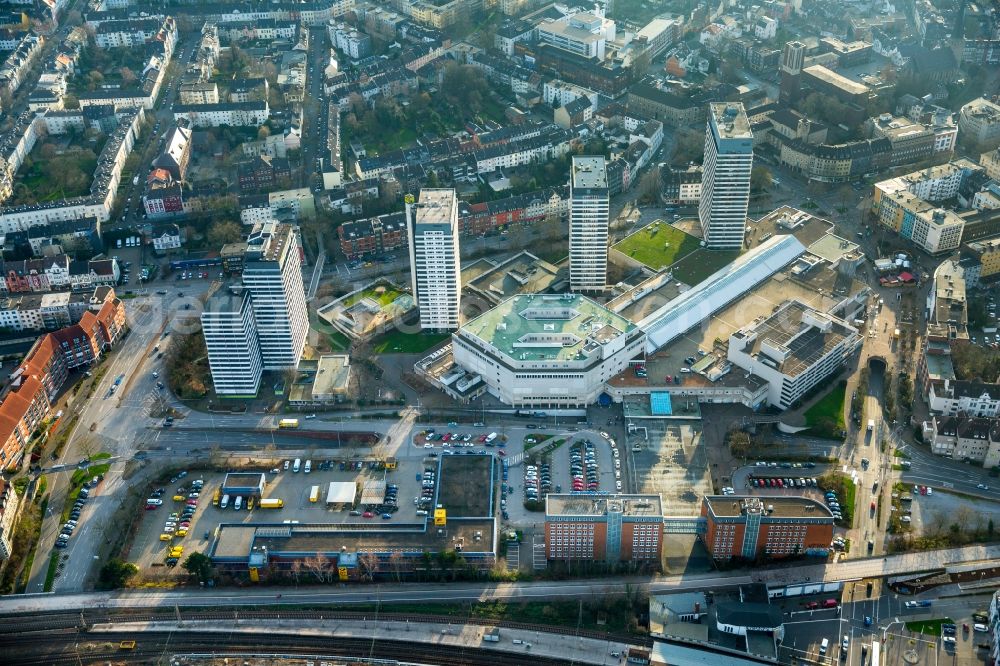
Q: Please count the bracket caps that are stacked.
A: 0